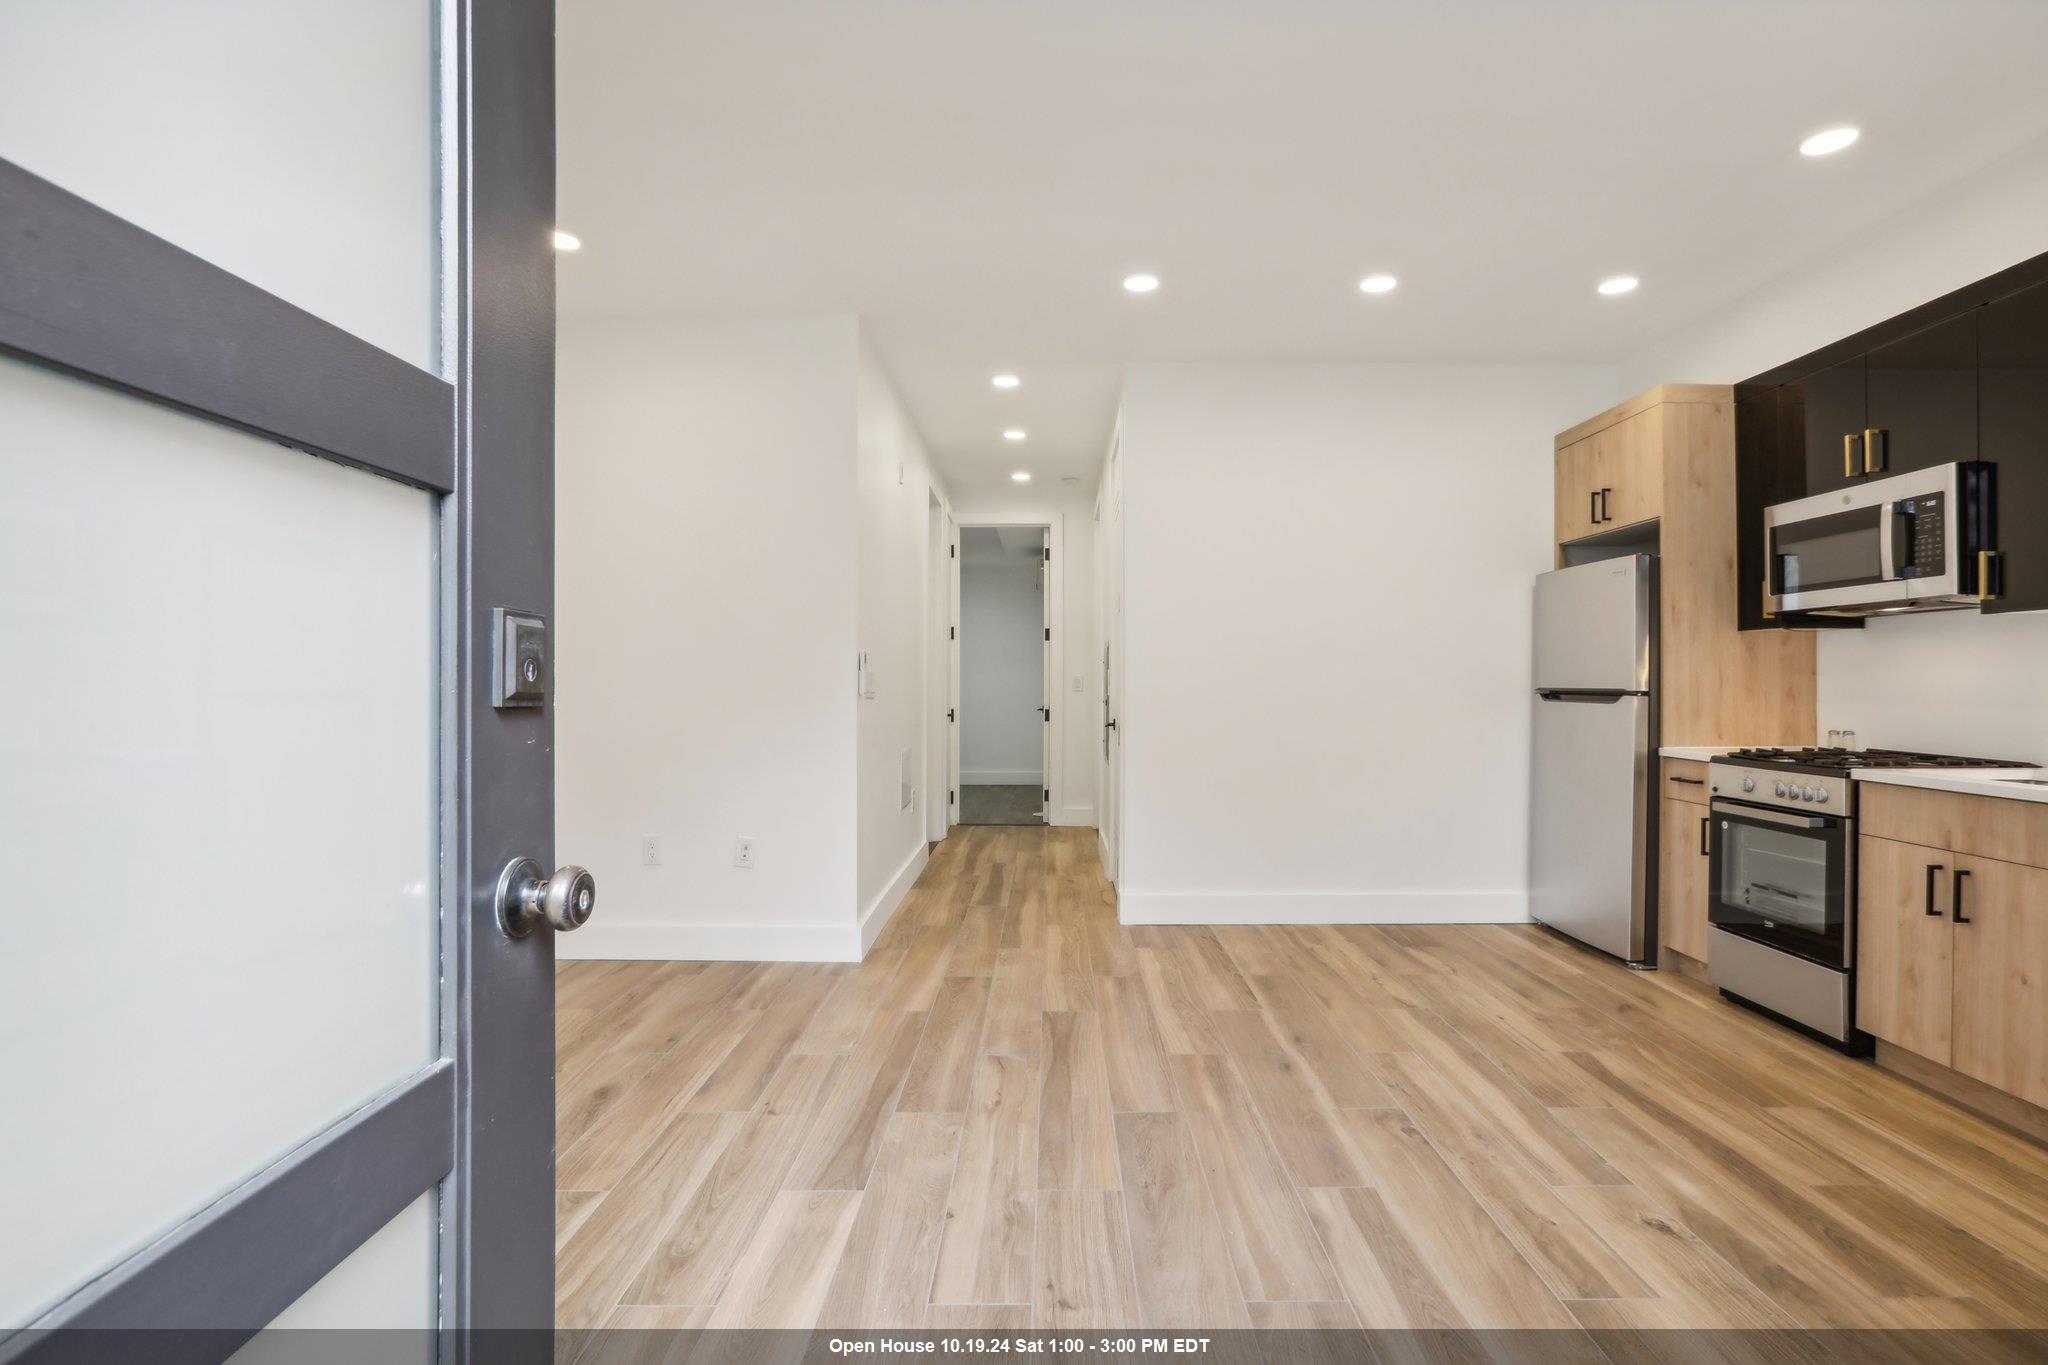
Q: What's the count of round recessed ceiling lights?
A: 8